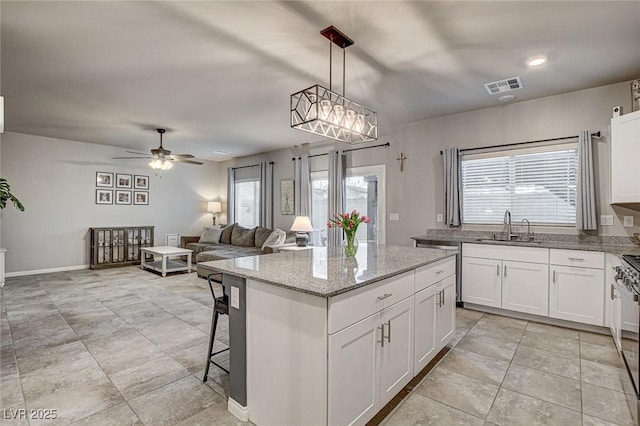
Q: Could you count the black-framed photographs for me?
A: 6